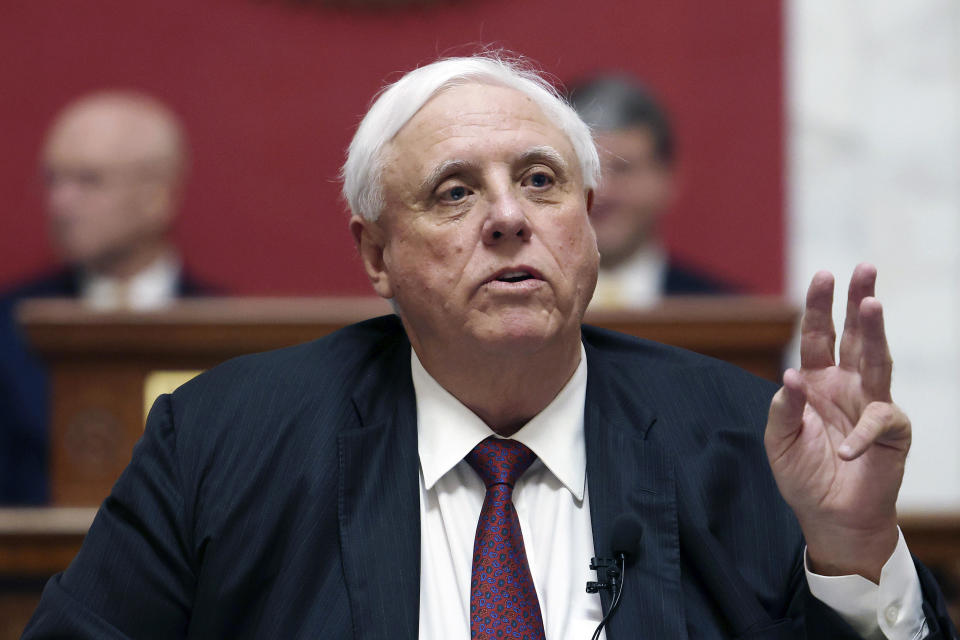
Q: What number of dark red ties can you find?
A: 1